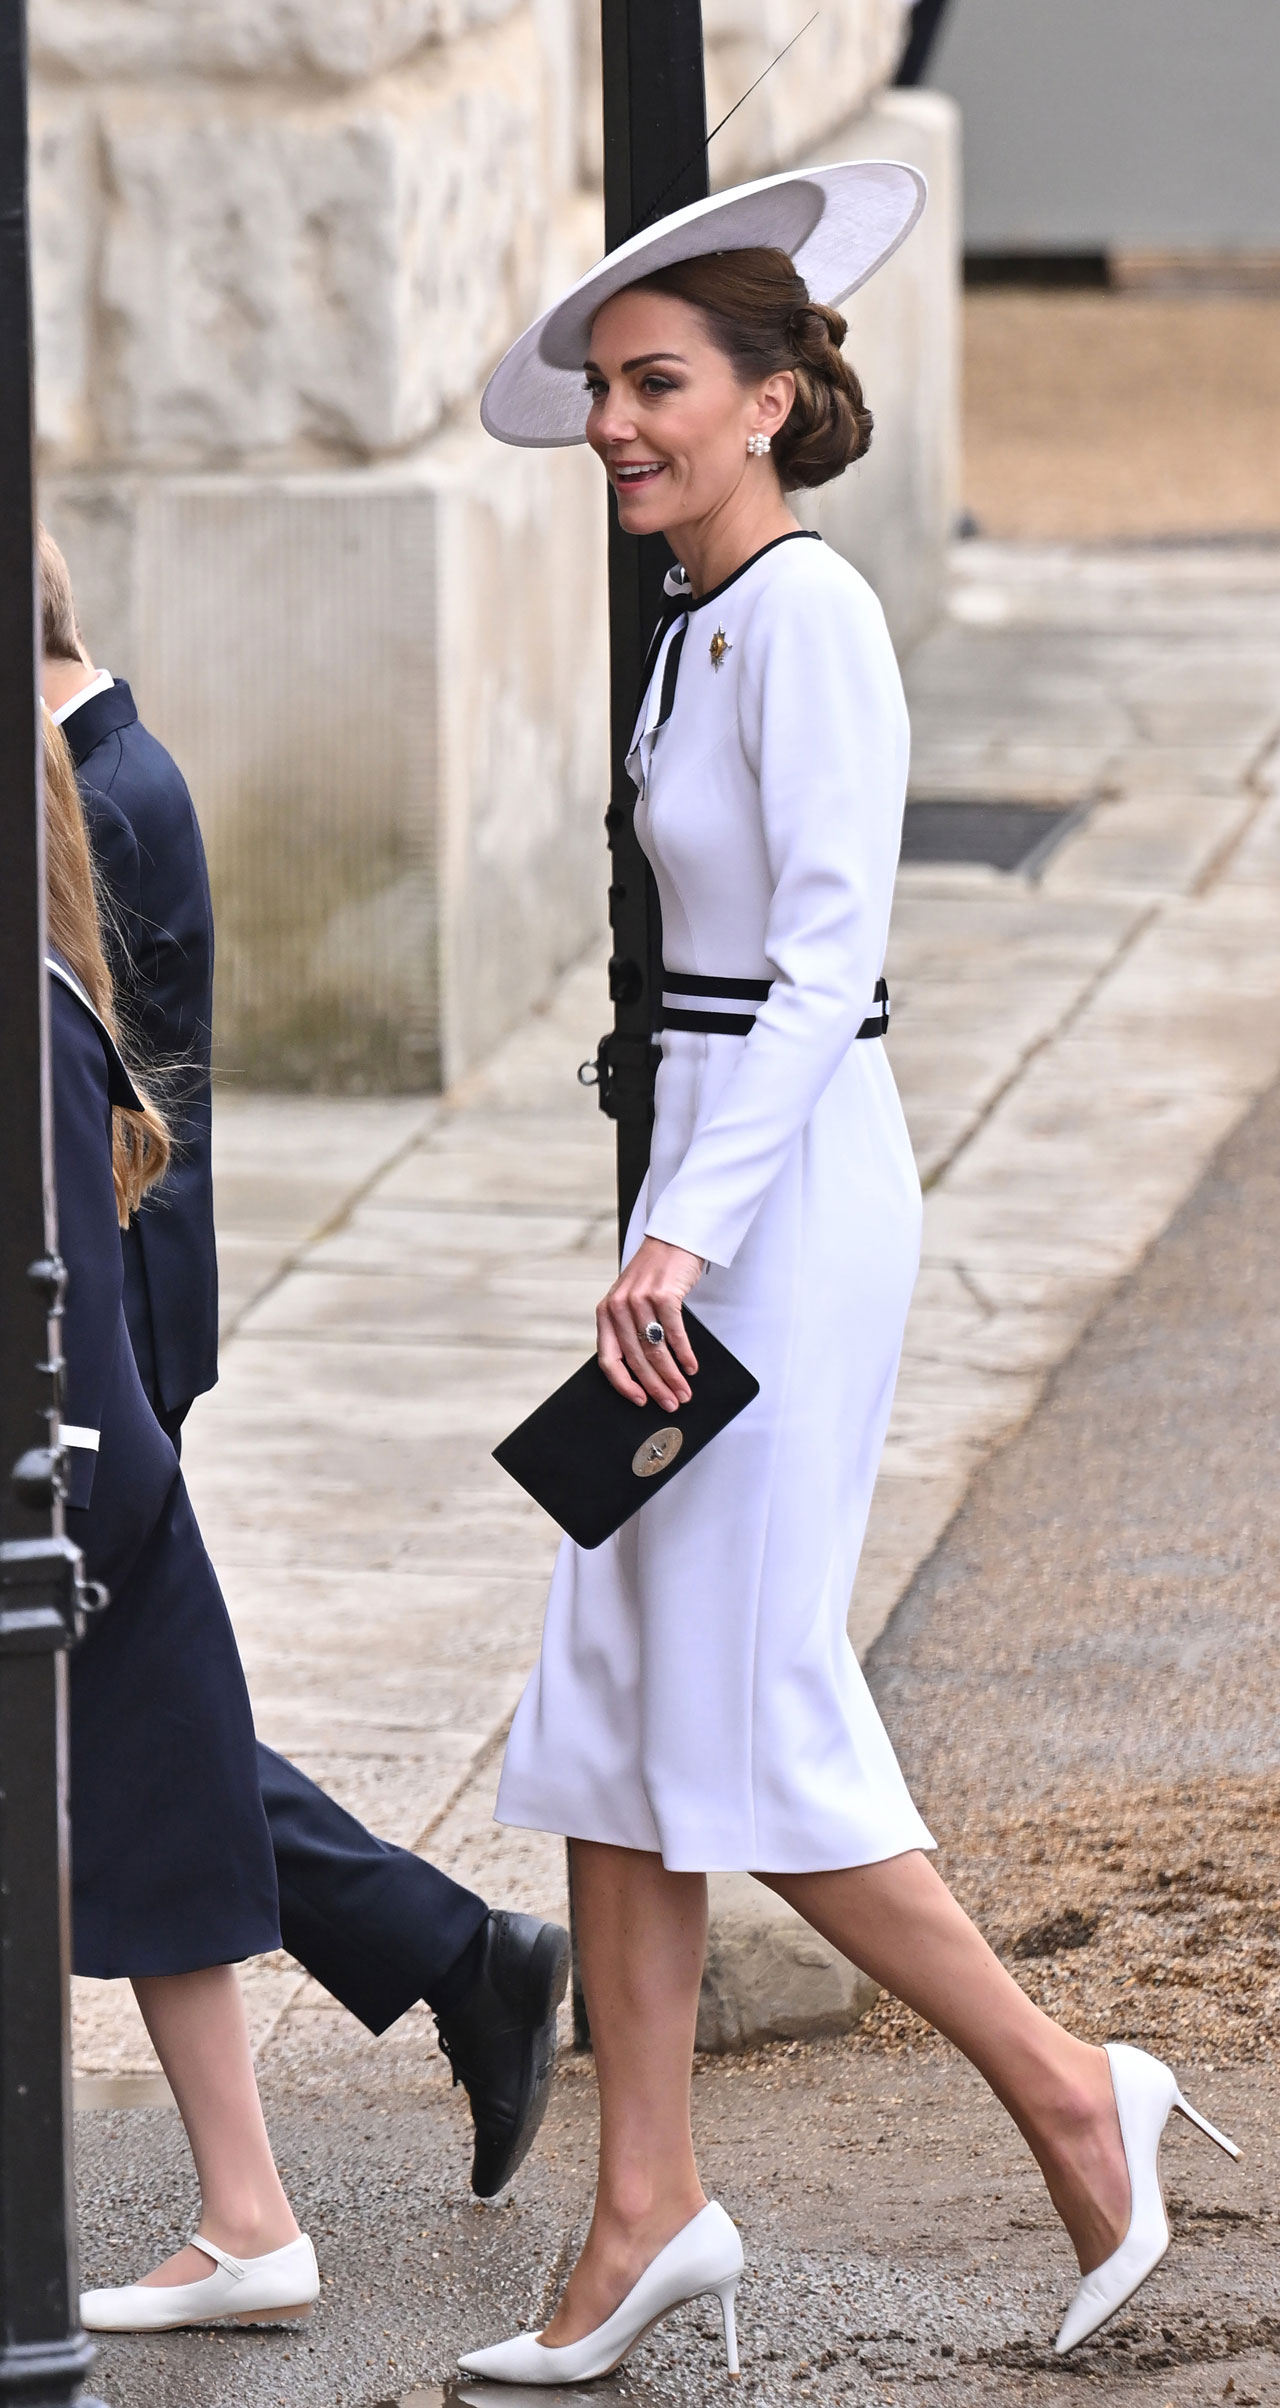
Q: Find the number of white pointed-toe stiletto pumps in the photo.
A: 2